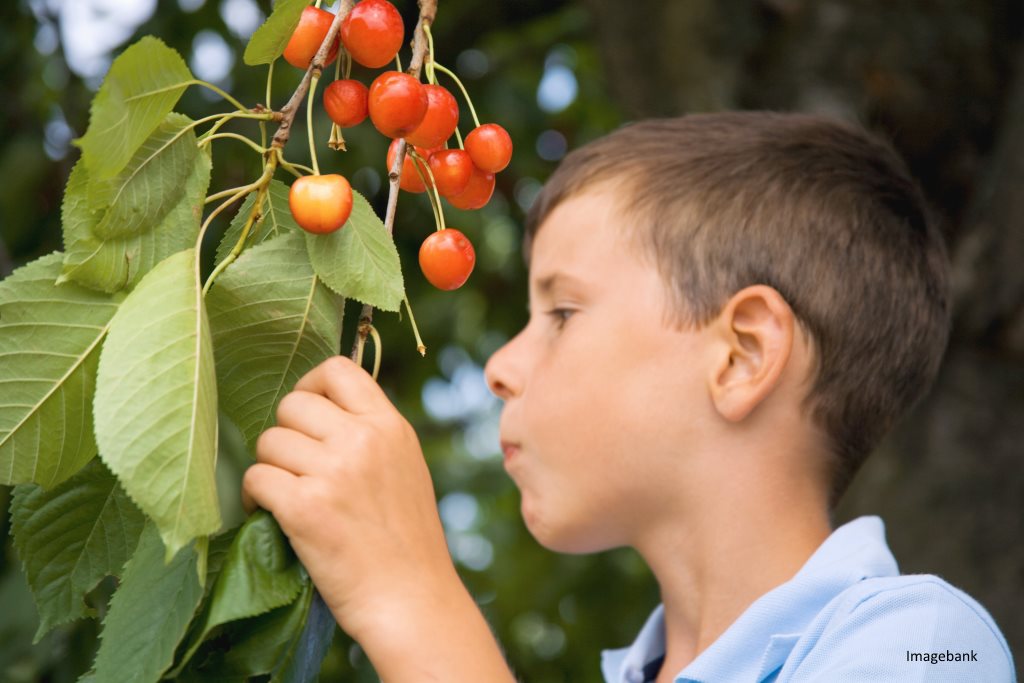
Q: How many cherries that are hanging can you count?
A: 11